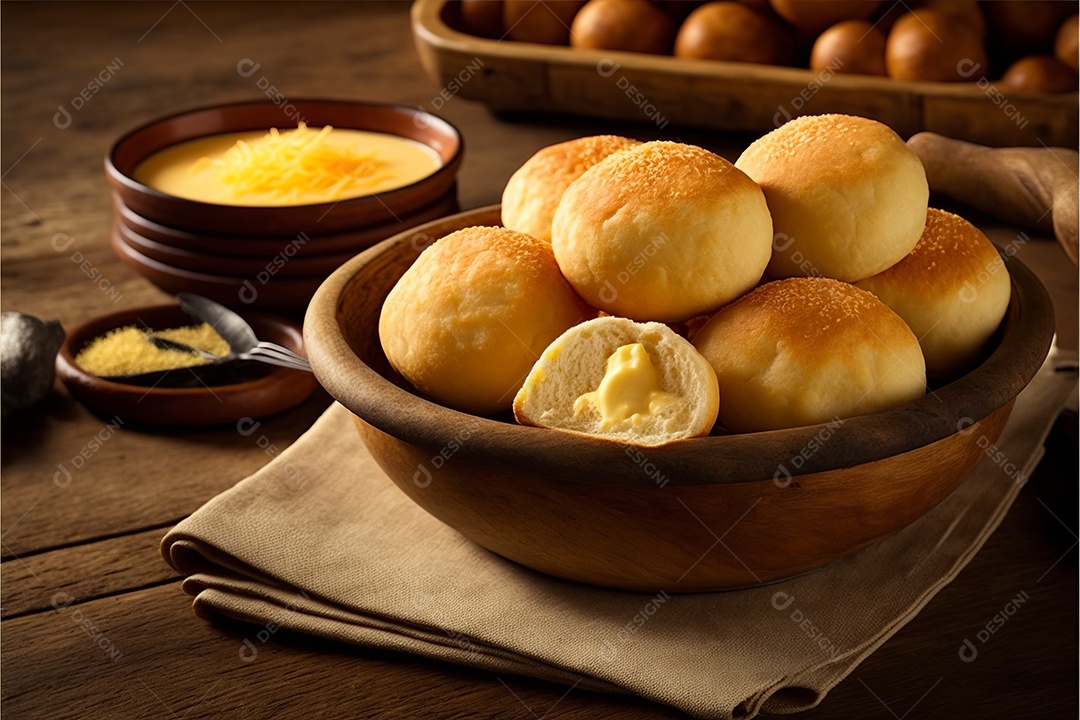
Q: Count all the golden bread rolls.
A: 7